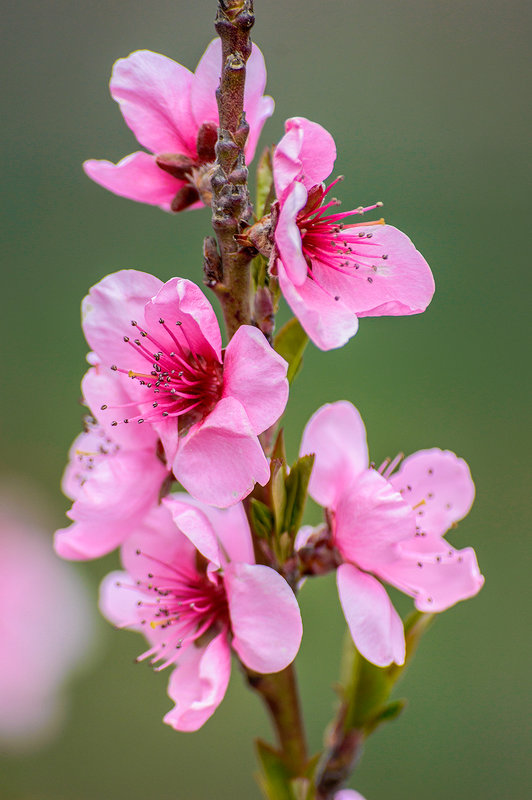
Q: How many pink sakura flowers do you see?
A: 6